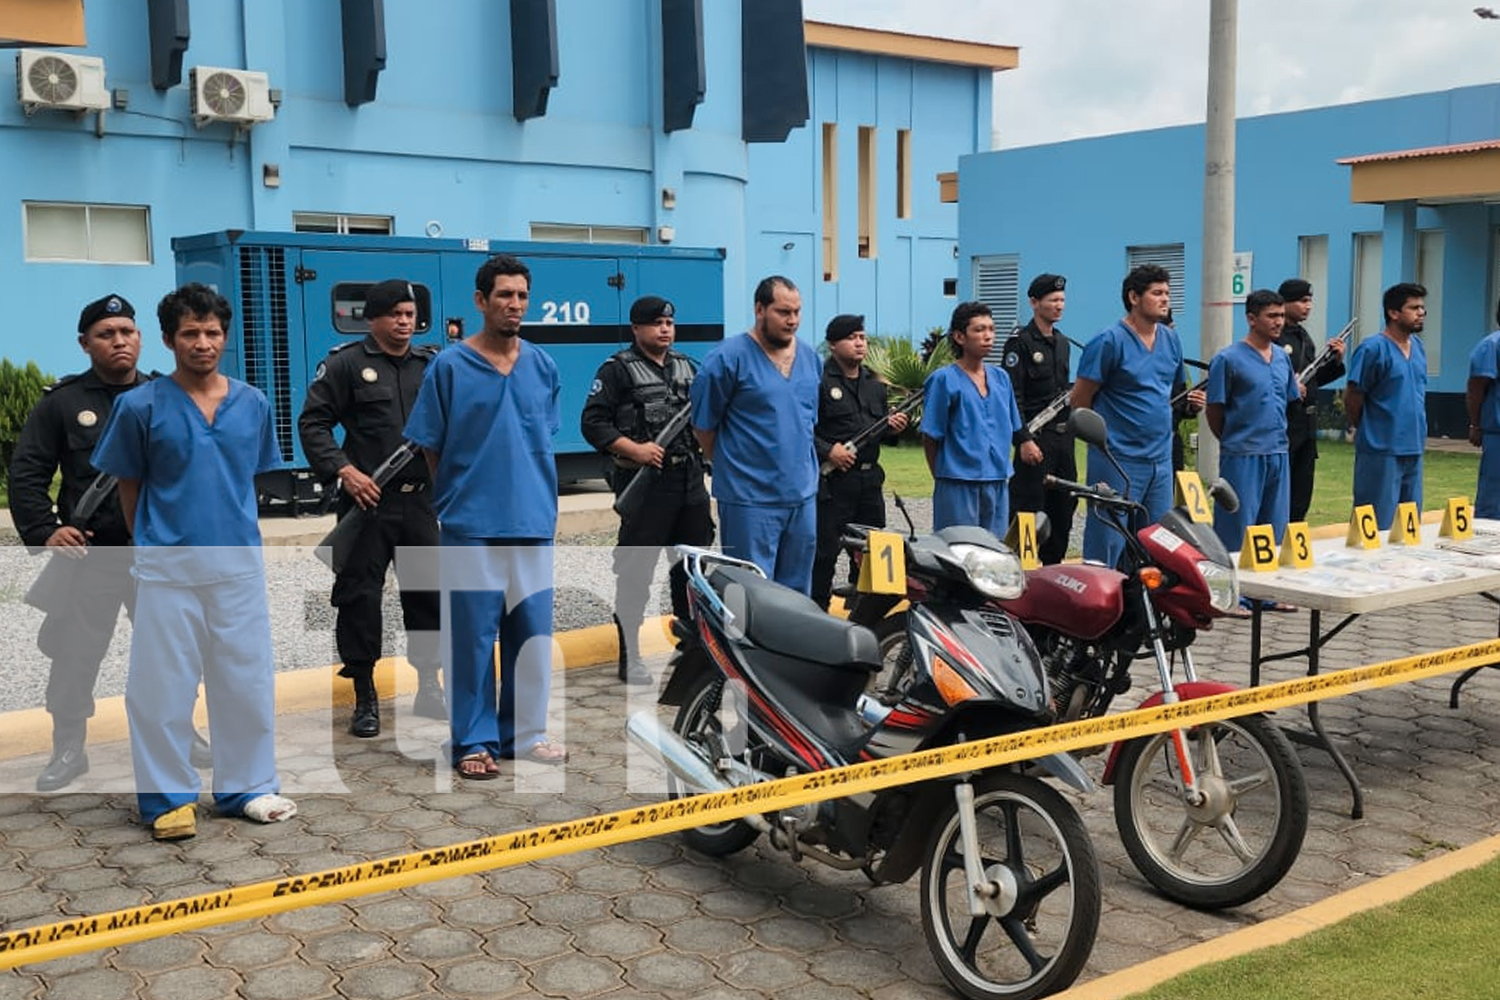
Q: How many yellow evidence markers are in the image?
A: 8